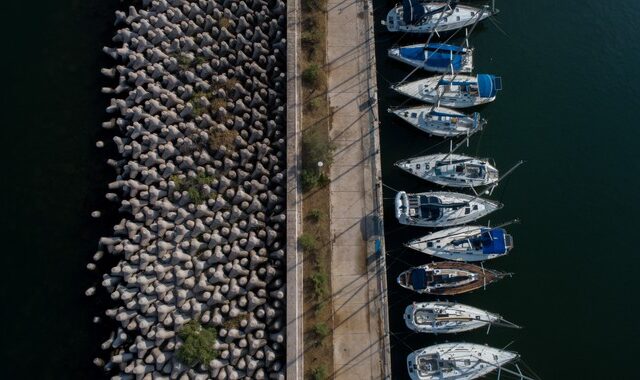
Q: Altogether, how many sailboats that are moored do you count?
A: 10